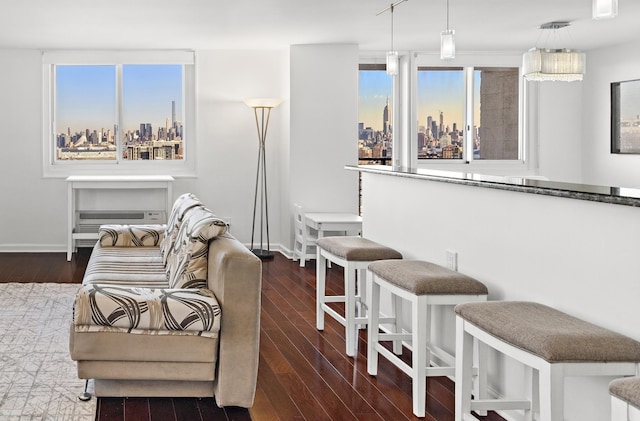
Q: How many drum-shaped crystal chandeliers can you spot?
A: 1